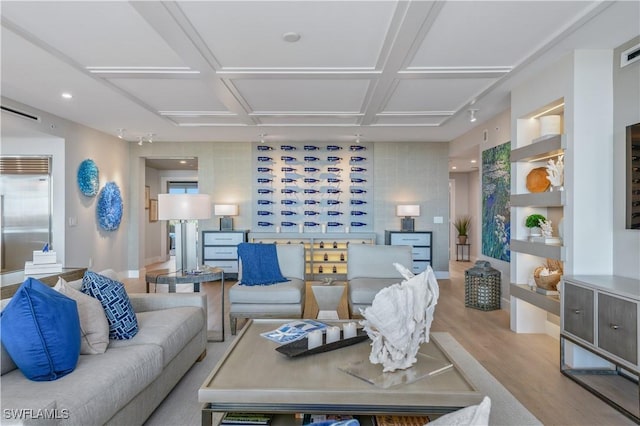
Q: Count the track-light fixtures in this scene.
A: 6